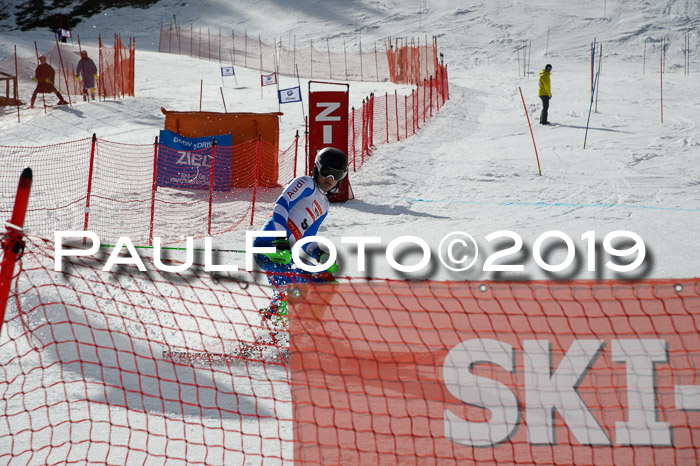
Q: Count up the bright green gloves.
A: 2